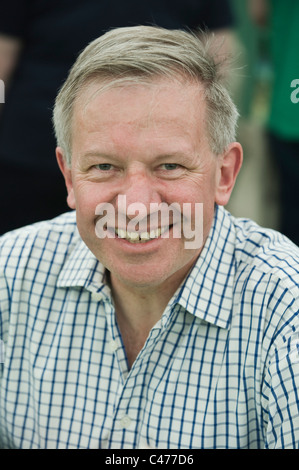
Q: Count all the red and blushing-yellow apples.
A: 0